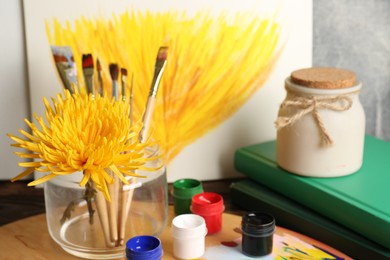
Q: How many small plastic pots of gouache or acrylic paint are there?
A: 5